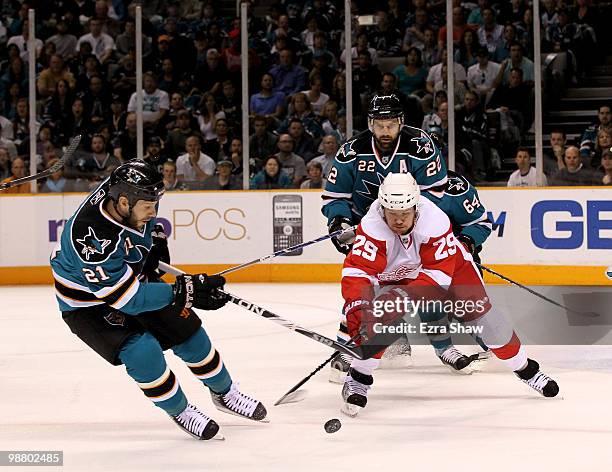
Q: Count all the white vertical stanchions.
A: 6